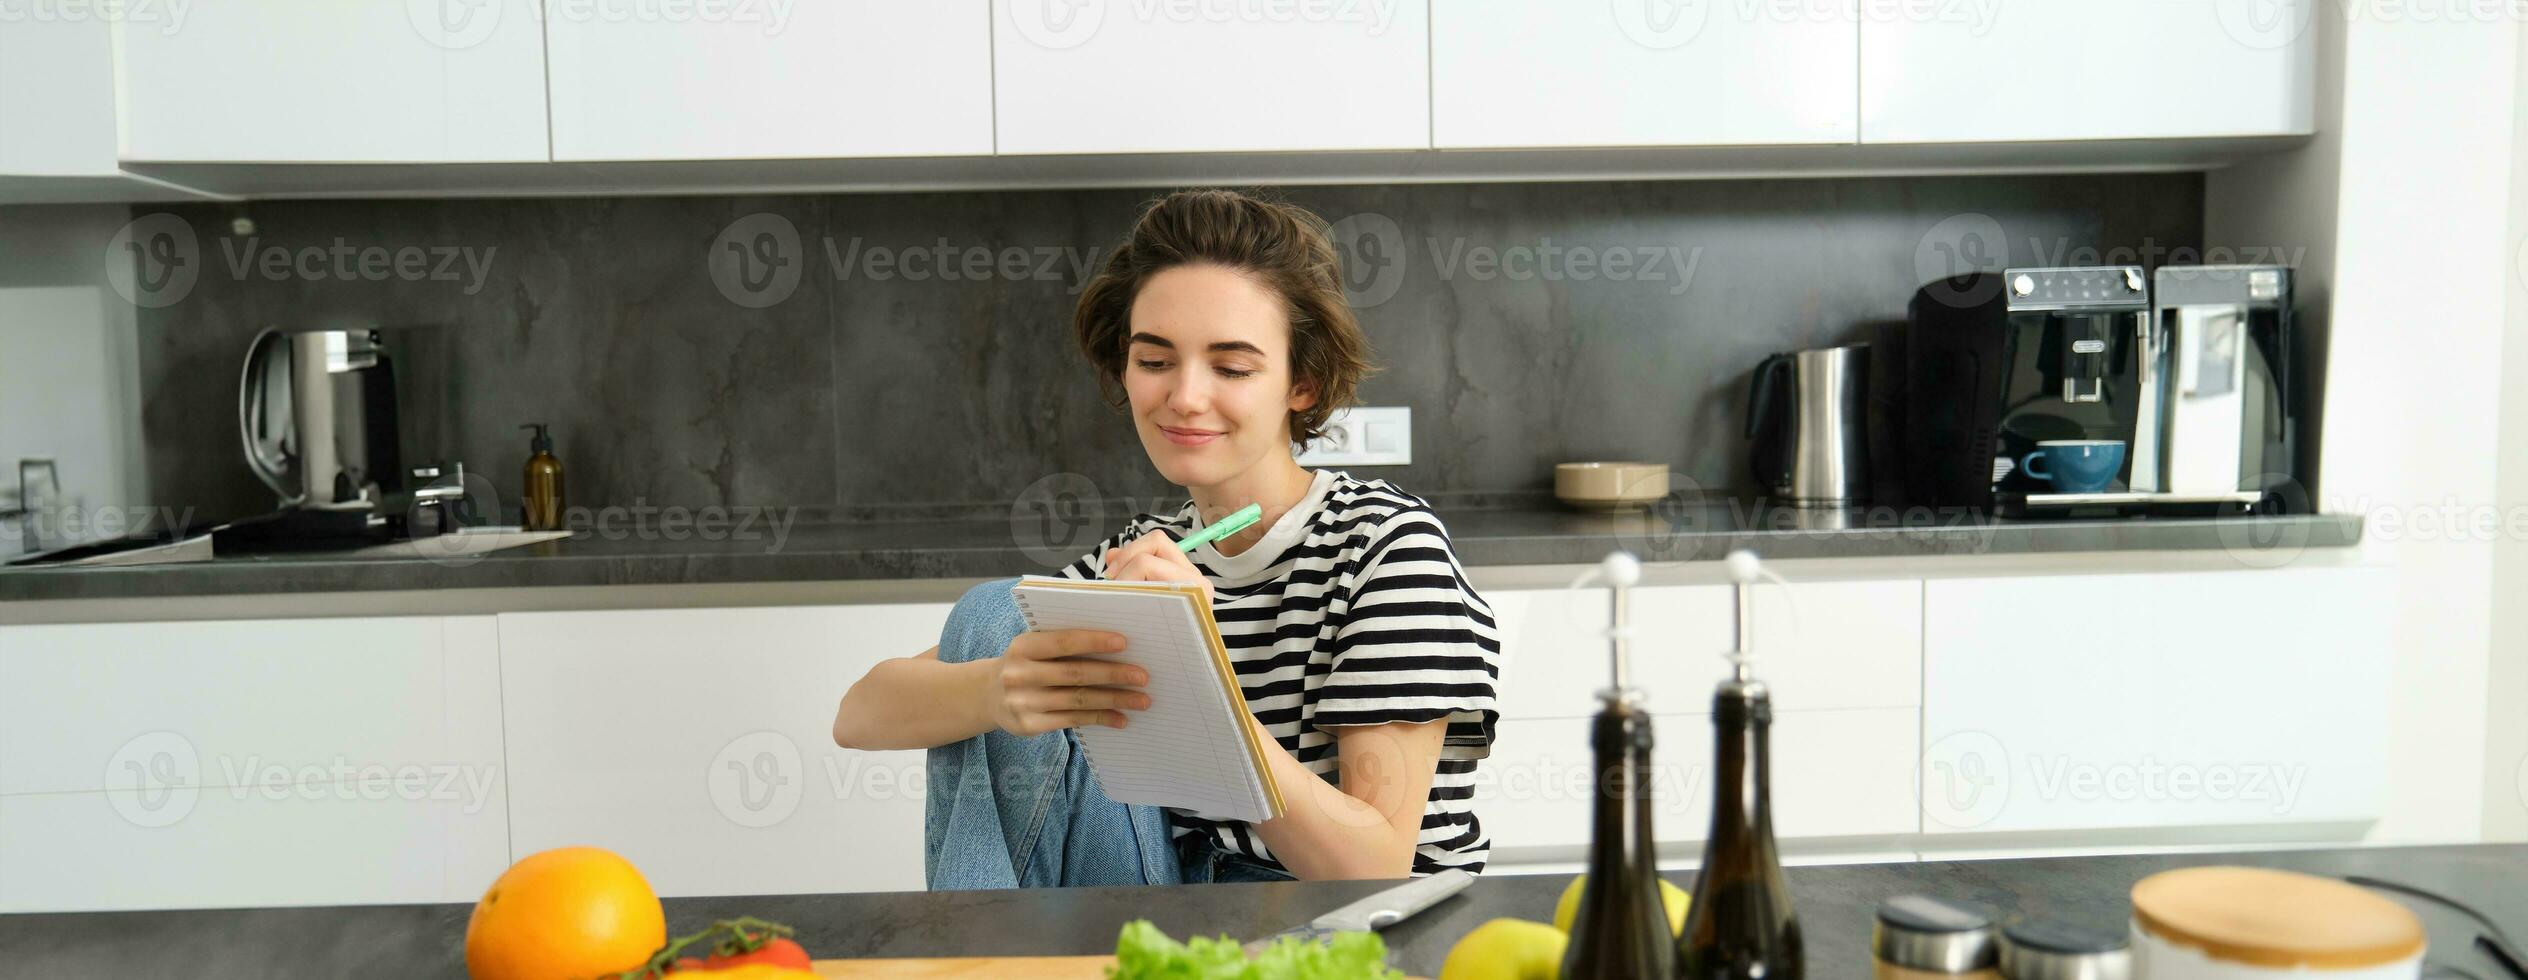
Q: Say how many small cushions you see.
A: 0